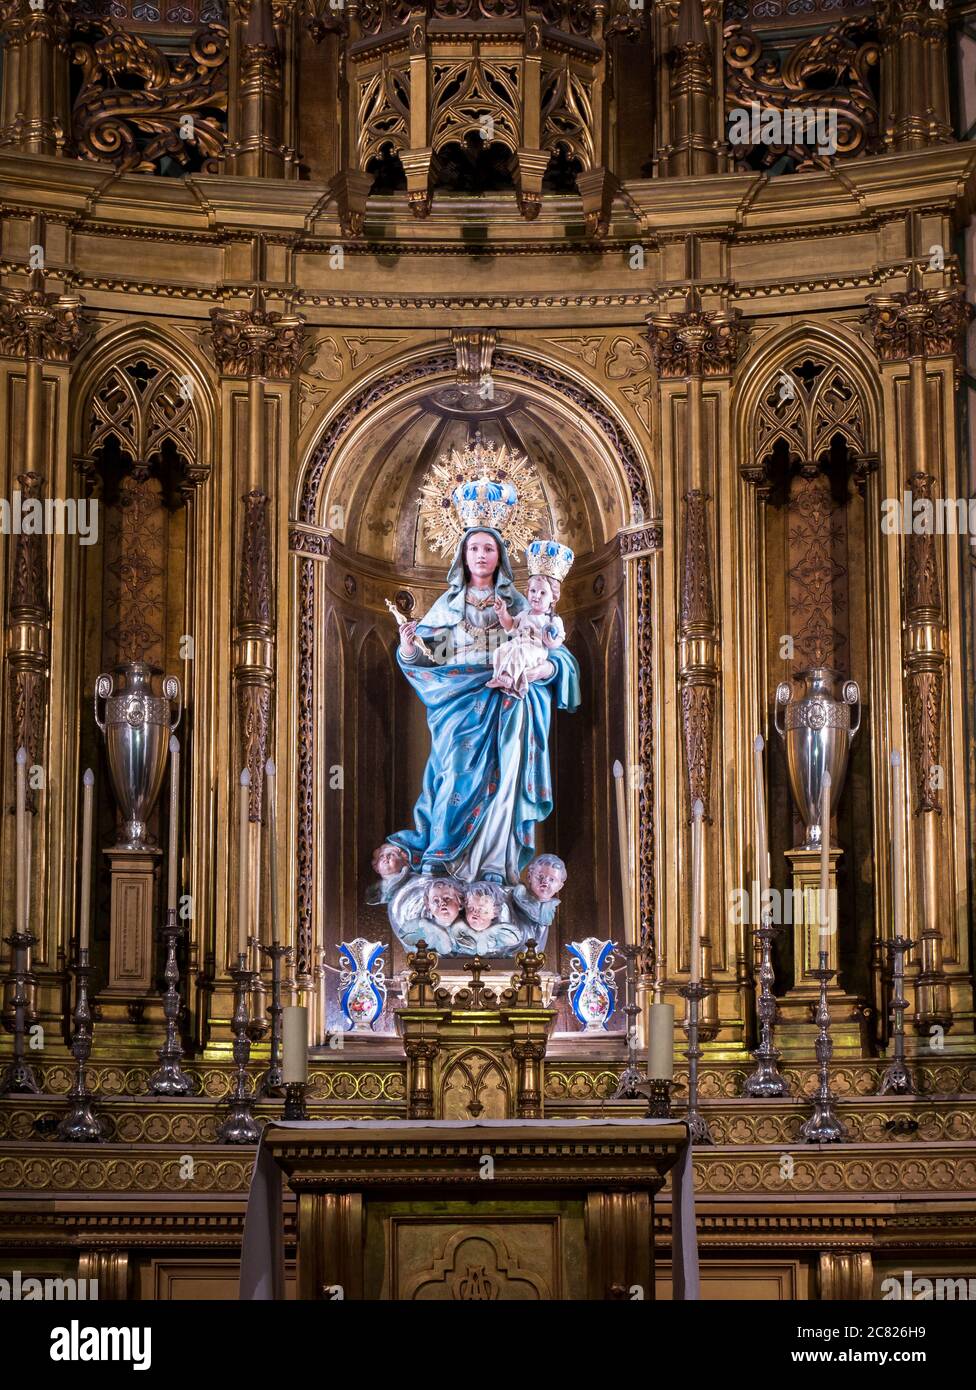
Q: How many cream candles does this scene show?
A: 12